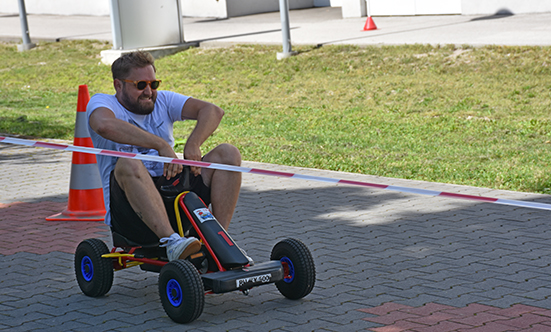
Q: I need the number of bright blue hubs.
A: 3